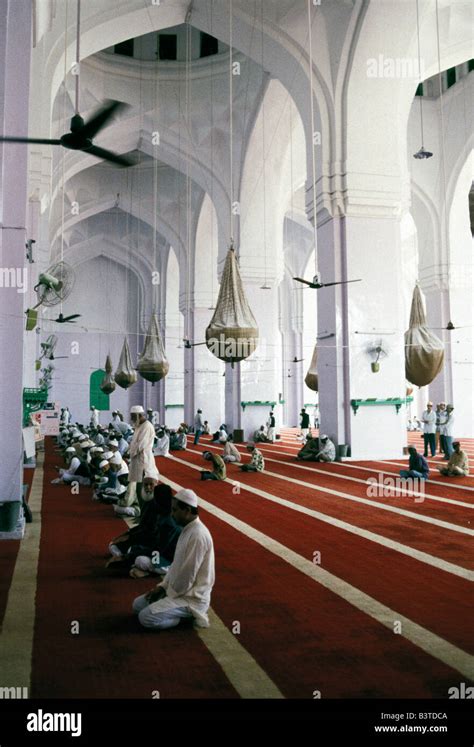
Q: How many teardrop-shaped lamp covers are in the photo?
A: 6